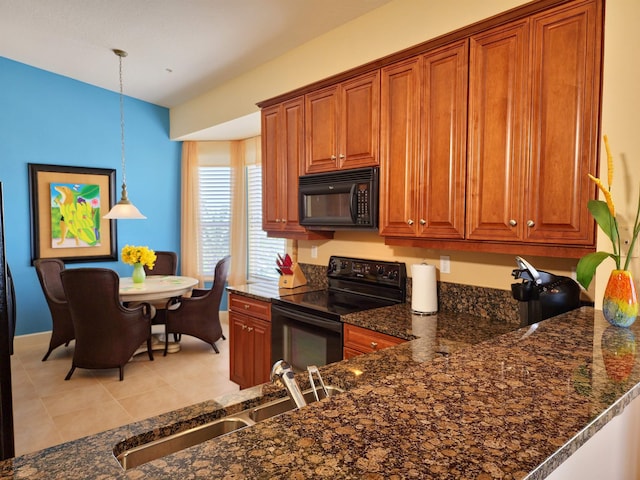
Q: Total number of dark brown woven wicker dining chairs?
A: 4